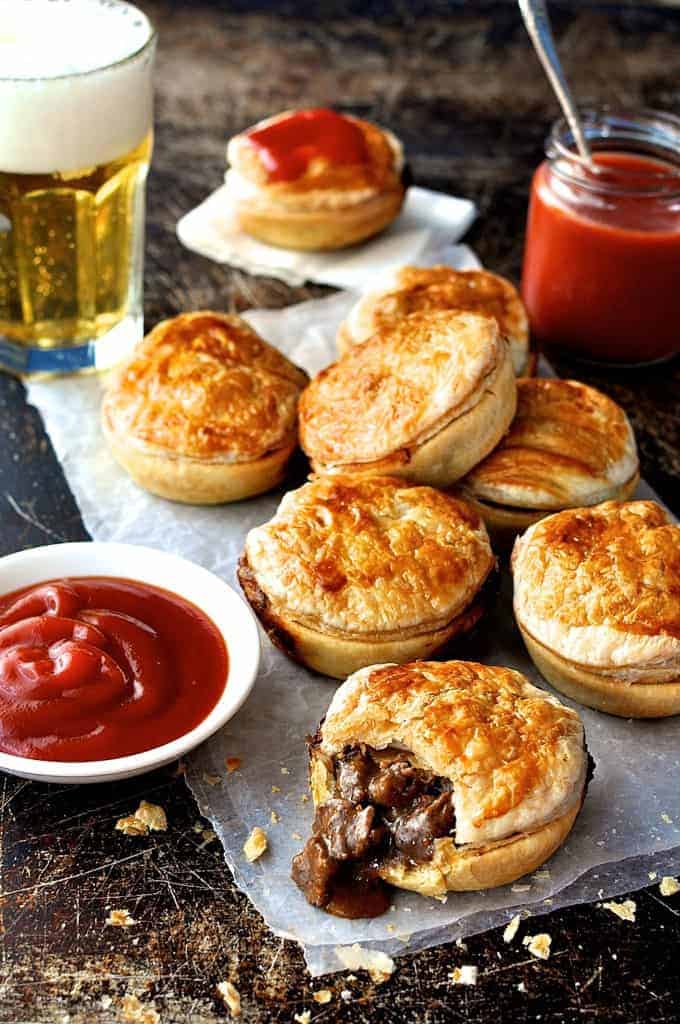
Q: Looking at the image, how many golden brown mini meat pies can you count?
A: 8